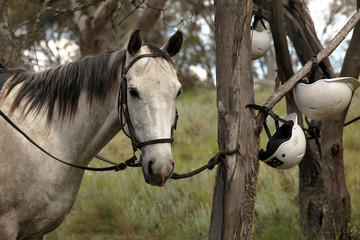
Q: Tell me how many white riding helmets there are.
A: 3